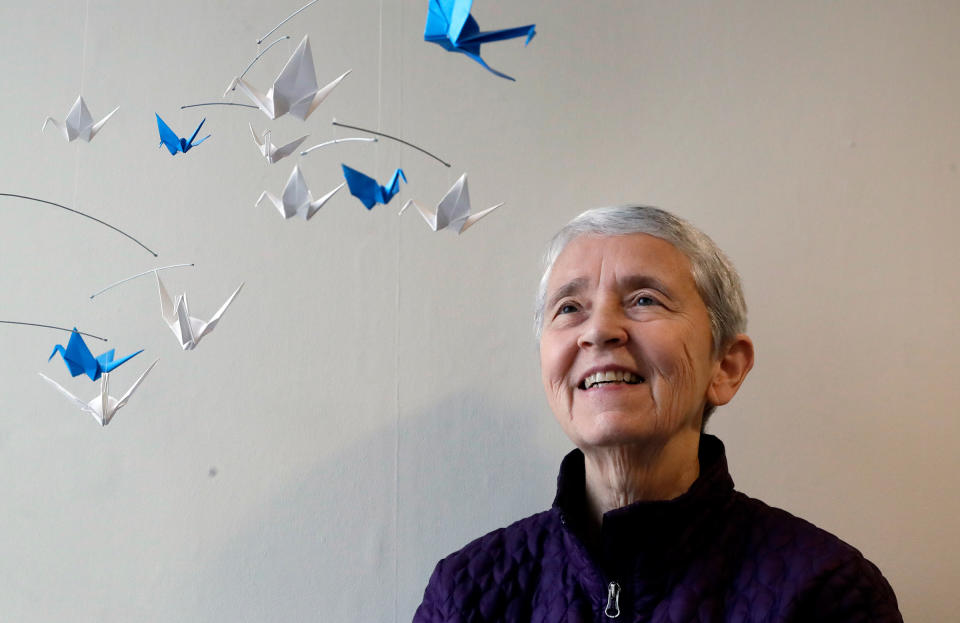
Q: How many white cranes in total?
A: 7